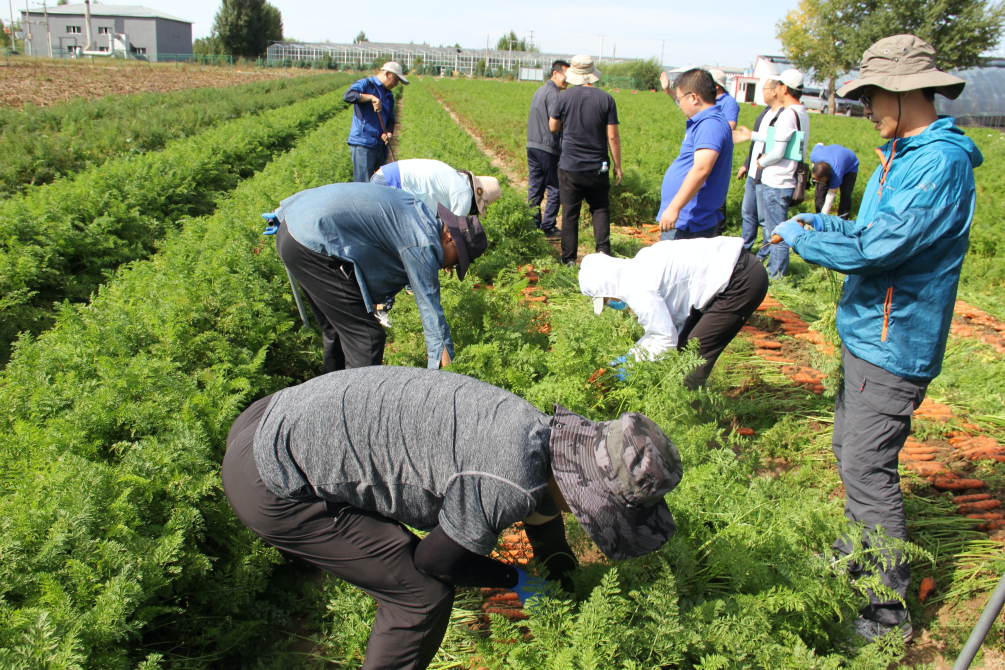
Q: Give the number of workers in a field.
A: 13